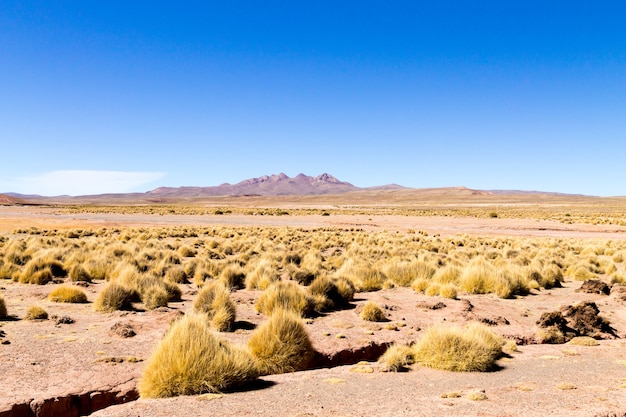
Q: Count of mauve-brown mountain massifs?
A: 1